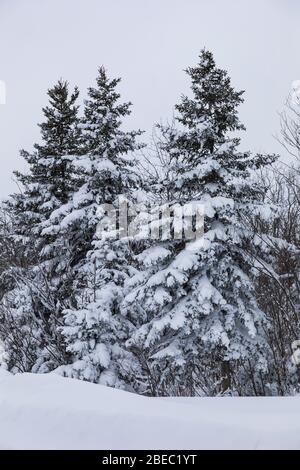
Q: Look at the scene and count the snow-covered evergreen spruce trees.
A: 3